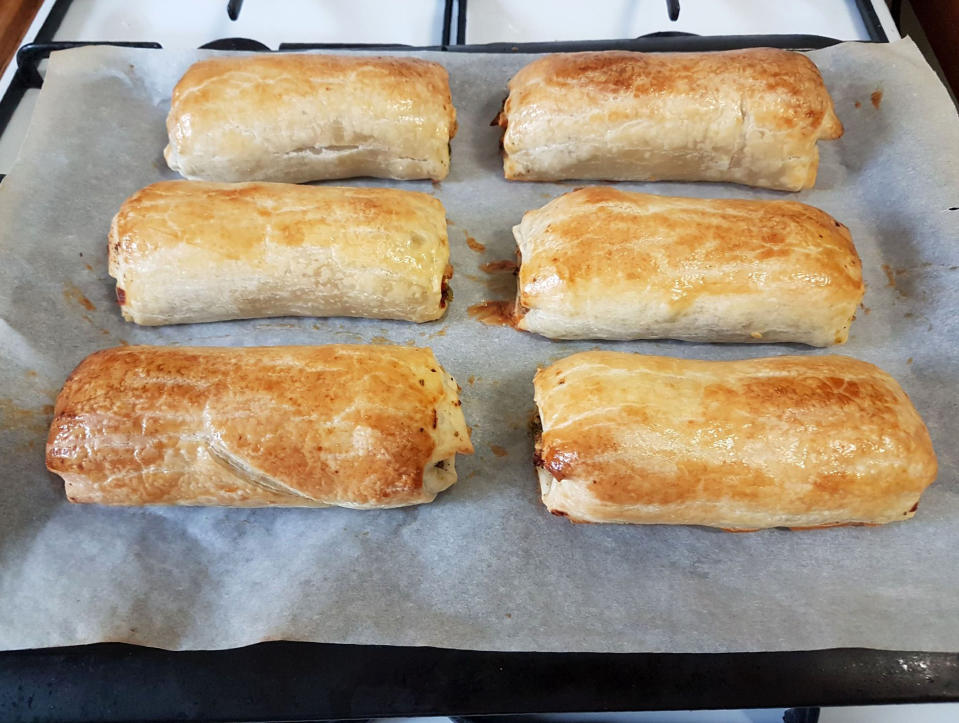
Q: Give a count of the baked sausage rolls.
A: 6